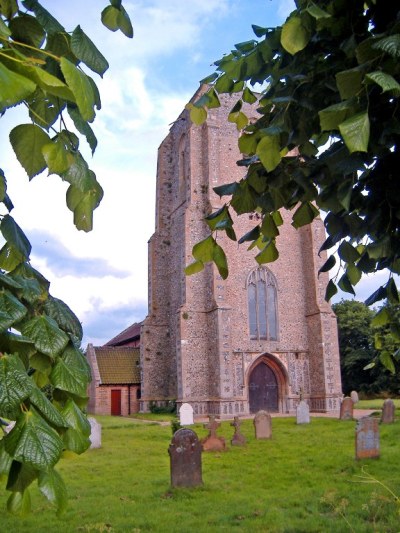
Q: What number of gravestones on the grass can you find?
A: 11